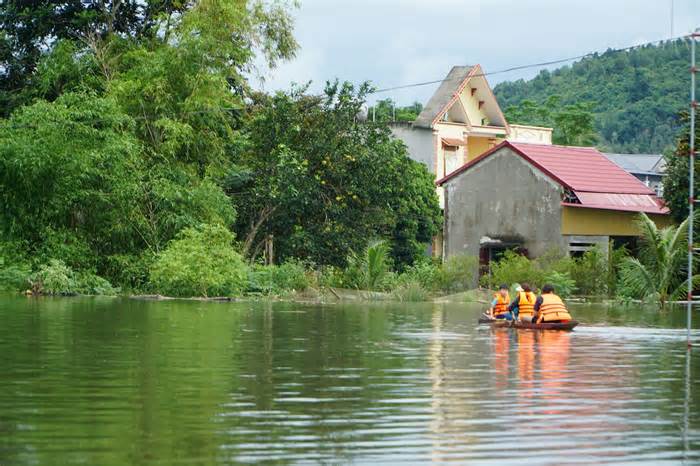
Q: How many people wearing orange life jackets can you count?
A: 3